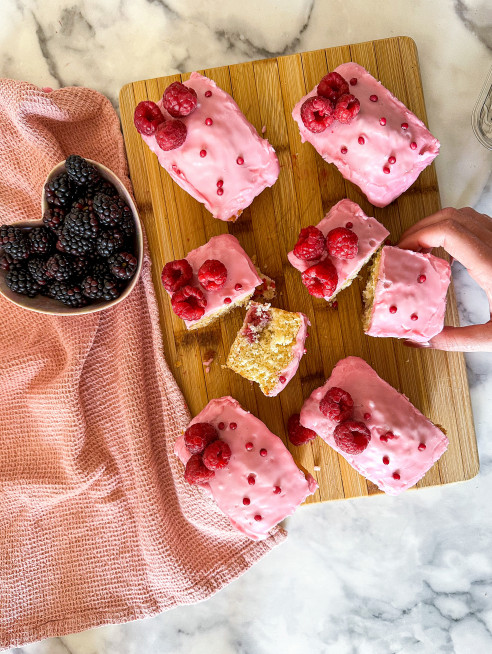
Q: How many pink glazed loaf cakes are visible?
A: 6